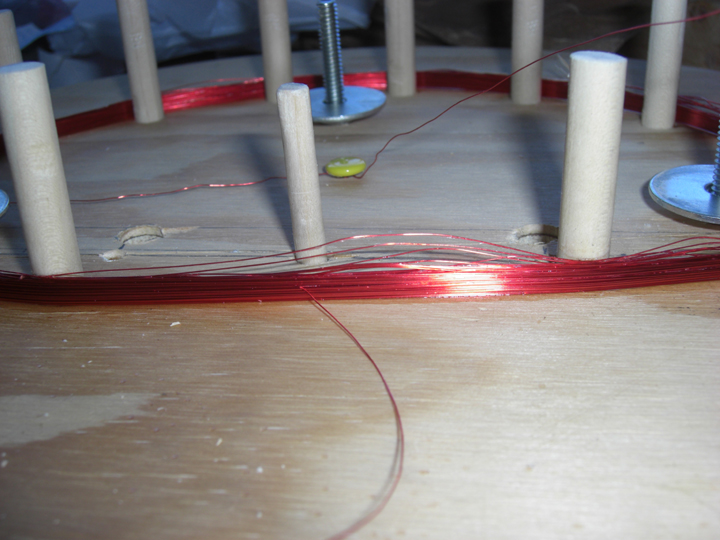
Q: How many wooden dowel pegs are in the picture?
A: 9